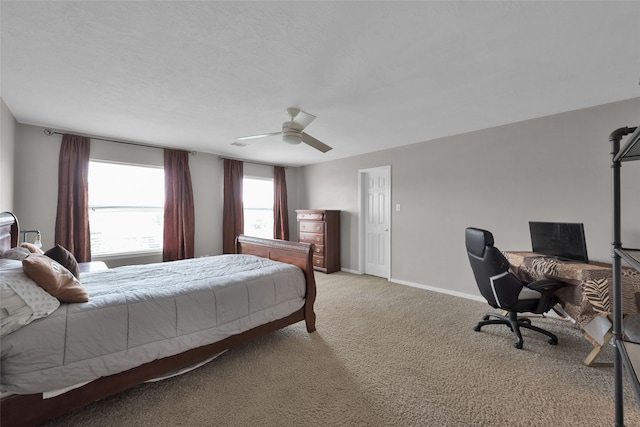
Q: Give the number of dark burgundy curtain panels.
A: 4